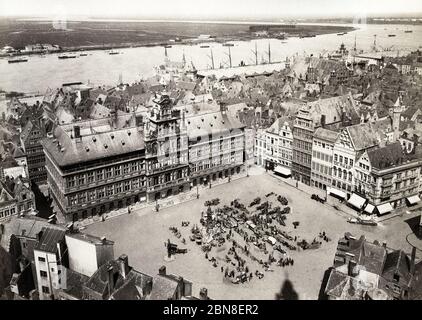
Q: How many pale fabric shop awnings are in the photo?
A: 6